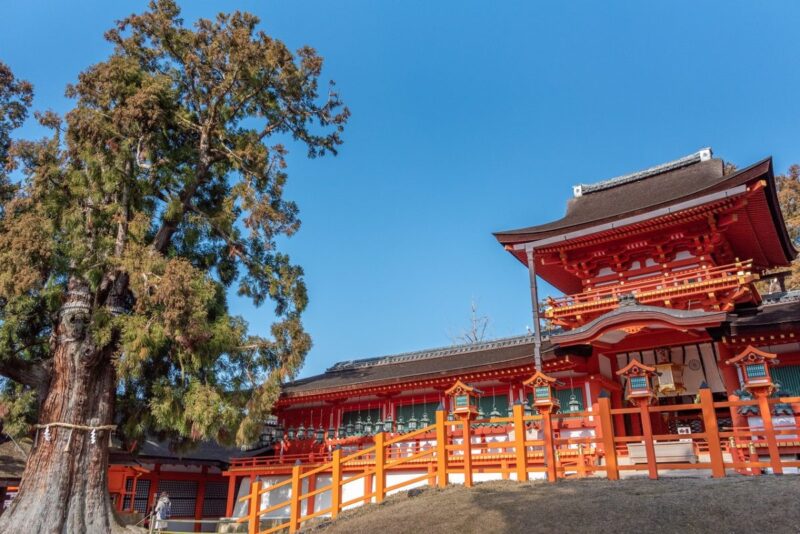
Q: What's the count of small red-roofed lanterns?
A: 4